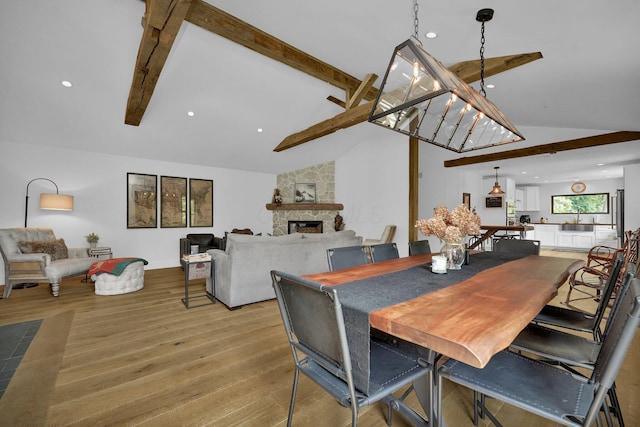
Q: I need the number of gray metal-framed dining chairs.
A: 8